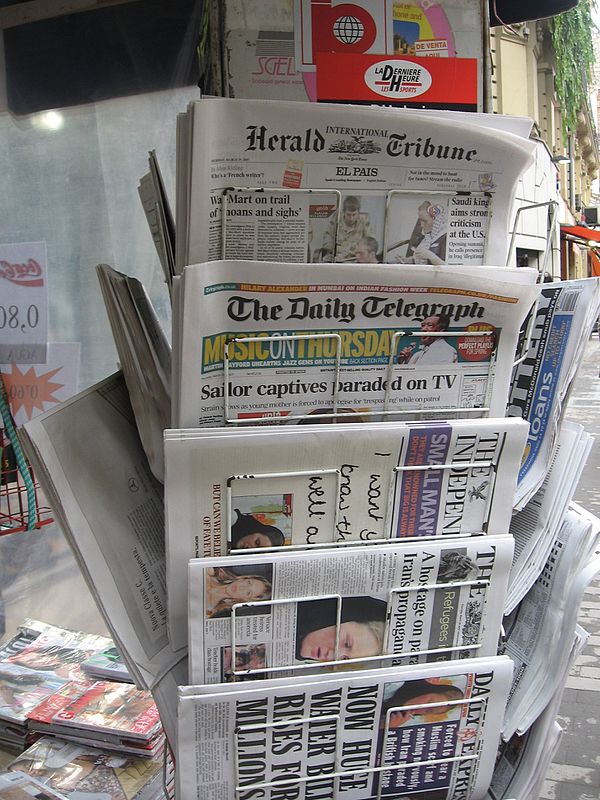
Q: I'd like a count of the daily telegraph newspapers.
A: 1